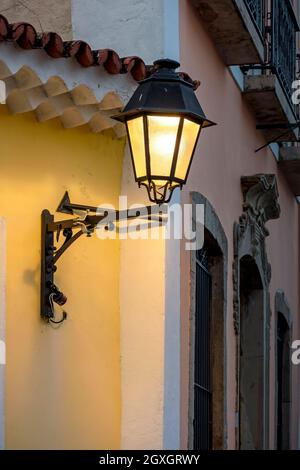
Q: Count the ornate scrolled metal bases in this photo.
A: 1